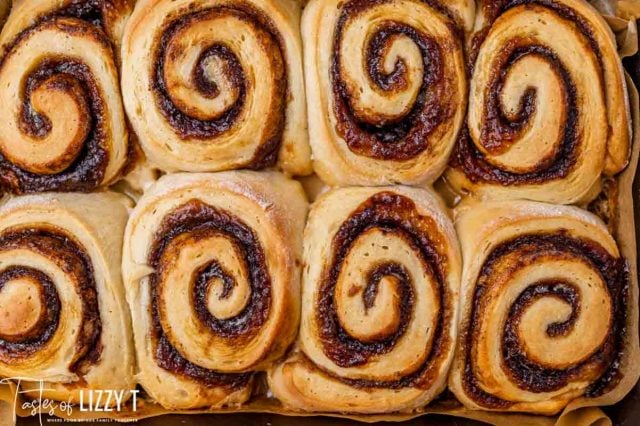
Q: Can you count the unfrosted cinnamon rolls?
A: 8